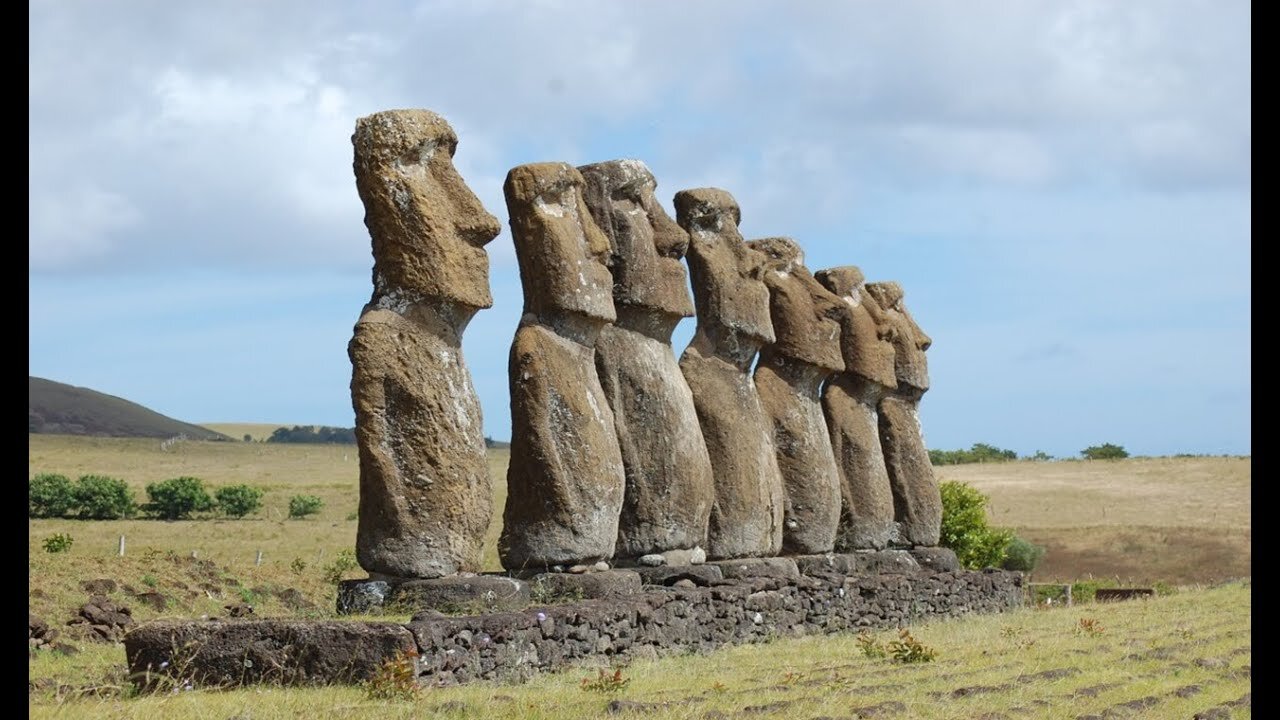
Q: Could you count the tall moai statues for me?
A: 7